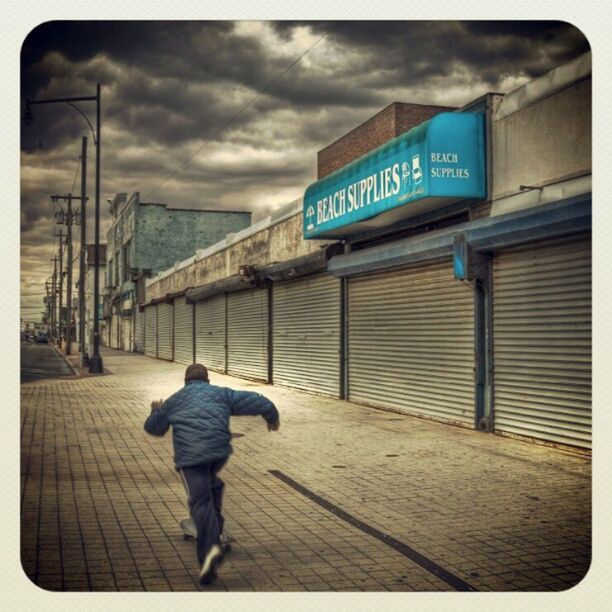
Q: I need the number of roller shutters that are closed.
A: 8